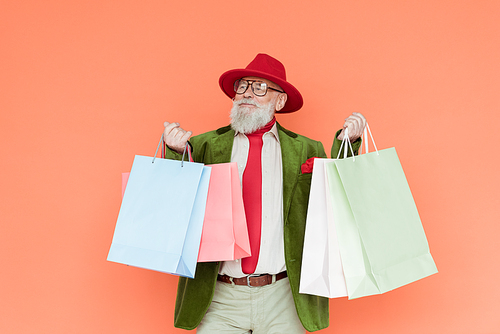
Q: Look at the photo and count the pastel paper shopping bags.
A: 4